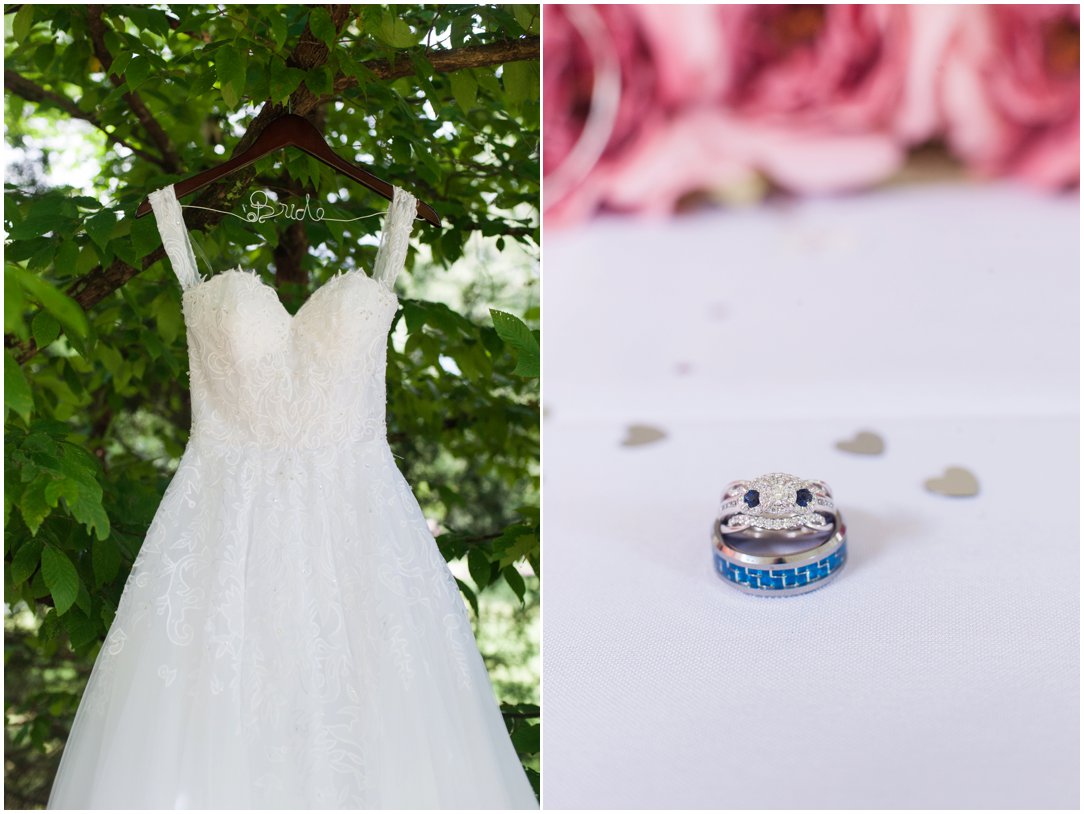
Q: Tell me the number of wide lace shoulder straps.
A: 2